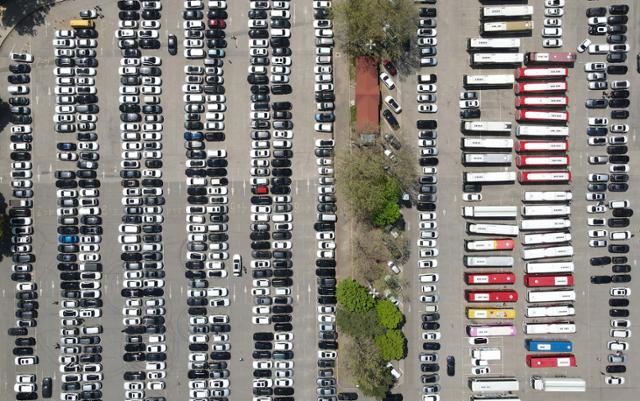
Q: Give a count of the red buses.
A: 11